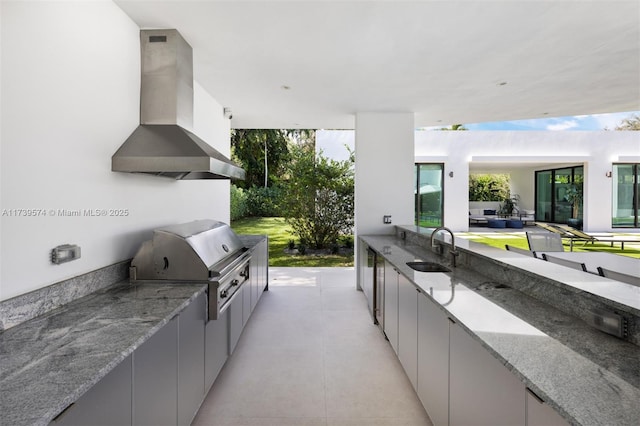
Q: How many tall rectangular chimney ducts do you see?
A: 1